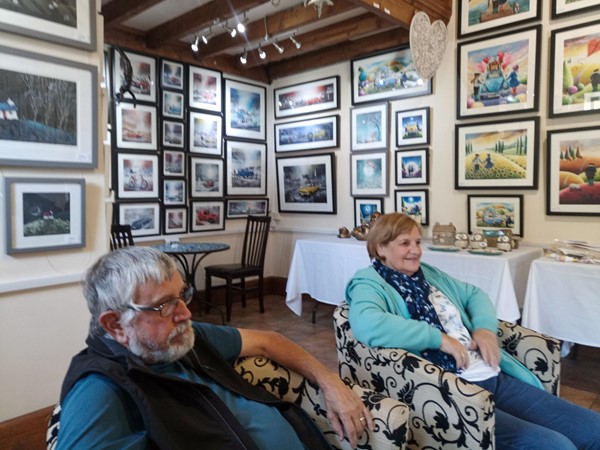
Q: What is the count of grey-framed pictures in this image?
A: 5